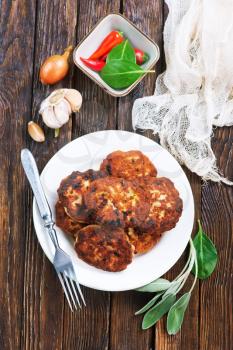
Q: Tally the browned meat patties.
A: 7